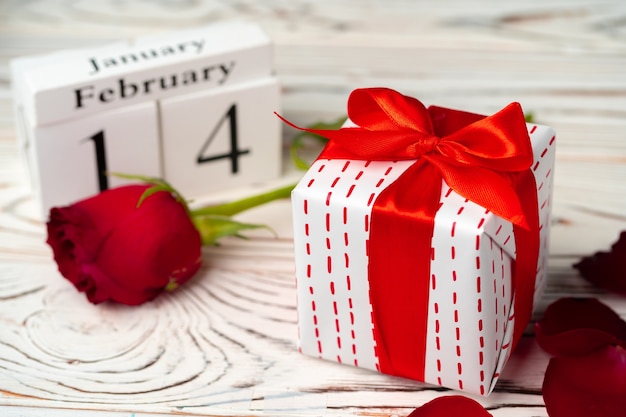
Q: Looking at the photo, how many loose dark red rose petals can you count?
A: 4